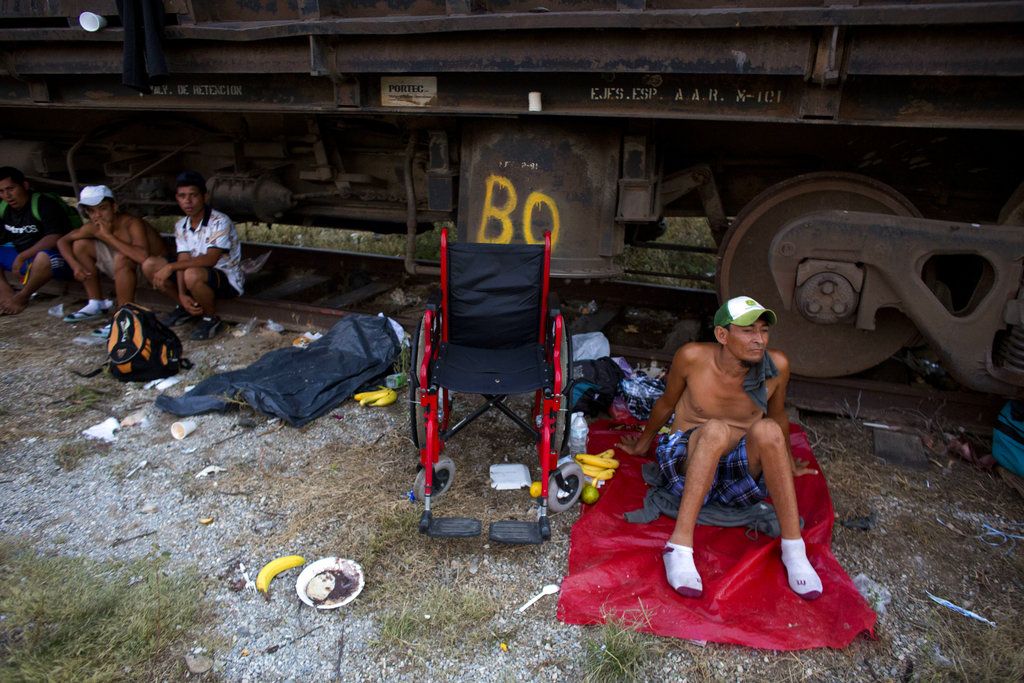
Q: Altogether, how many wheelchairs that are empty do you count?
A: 1